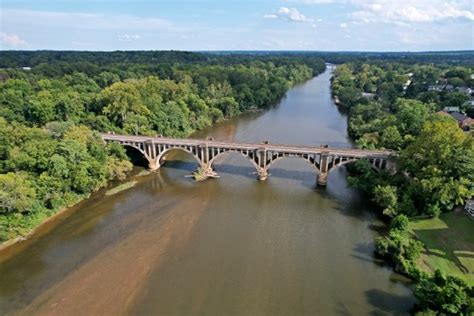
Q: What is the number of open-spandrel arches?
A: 5